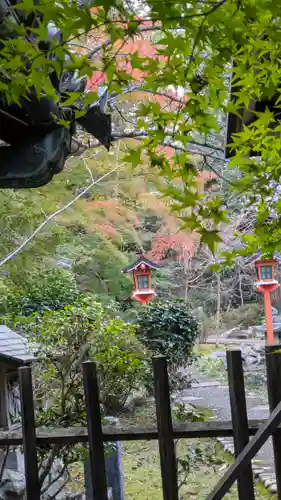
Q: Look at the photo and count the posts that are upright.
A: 5